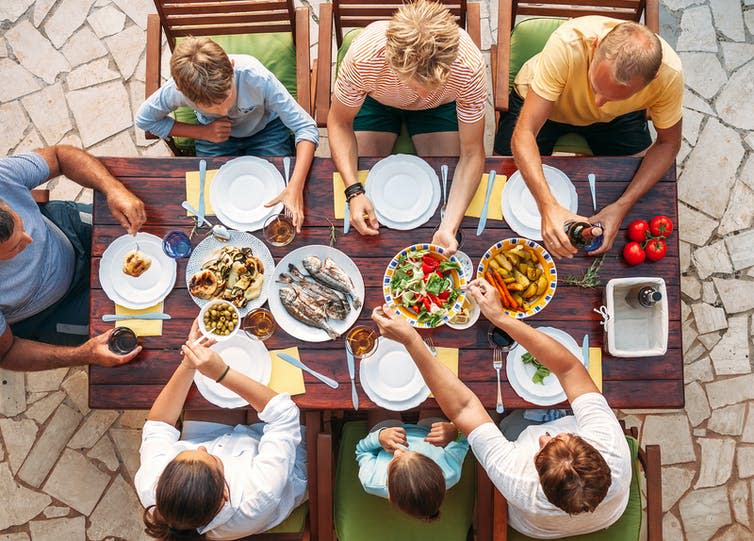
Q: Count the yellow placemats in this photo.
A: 7